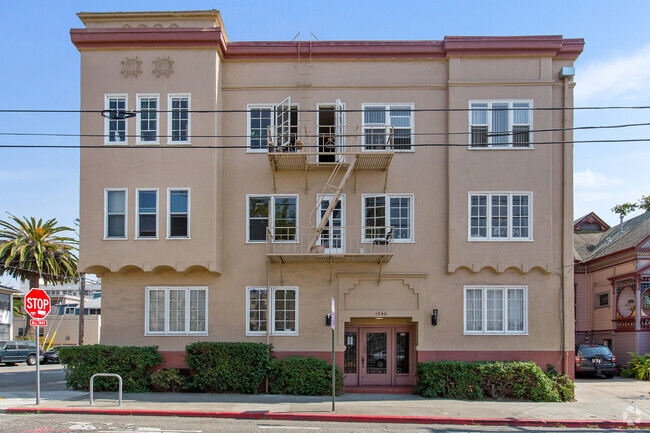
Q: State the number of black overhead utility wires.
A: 3